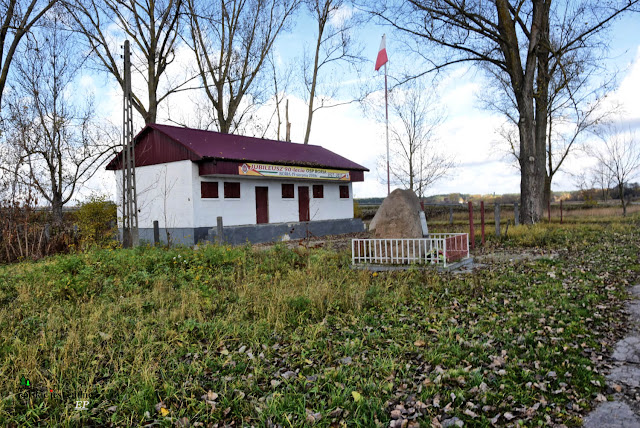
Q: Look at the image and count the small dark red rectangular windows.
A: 5